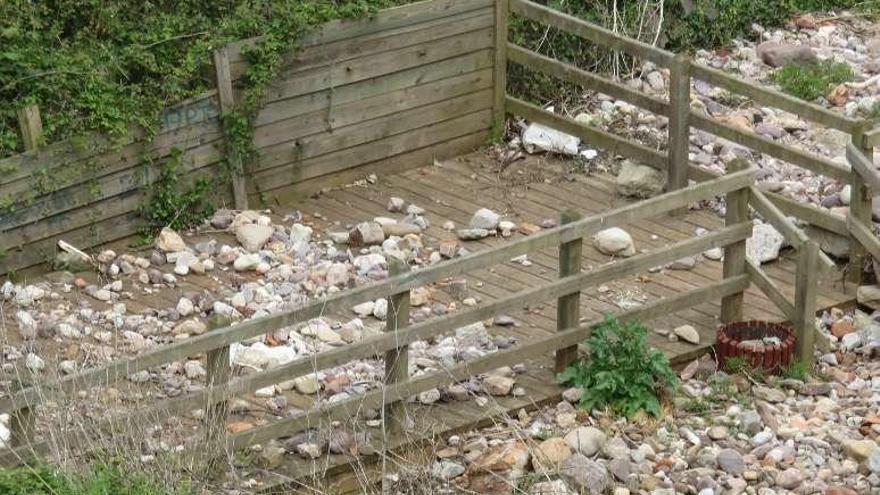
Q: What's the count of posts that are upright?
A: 11